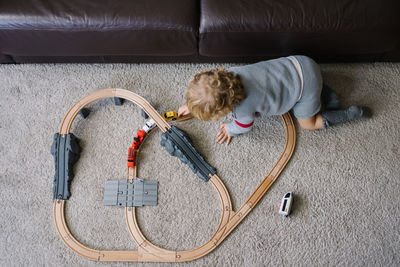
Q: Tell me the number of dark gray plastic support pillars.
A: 3